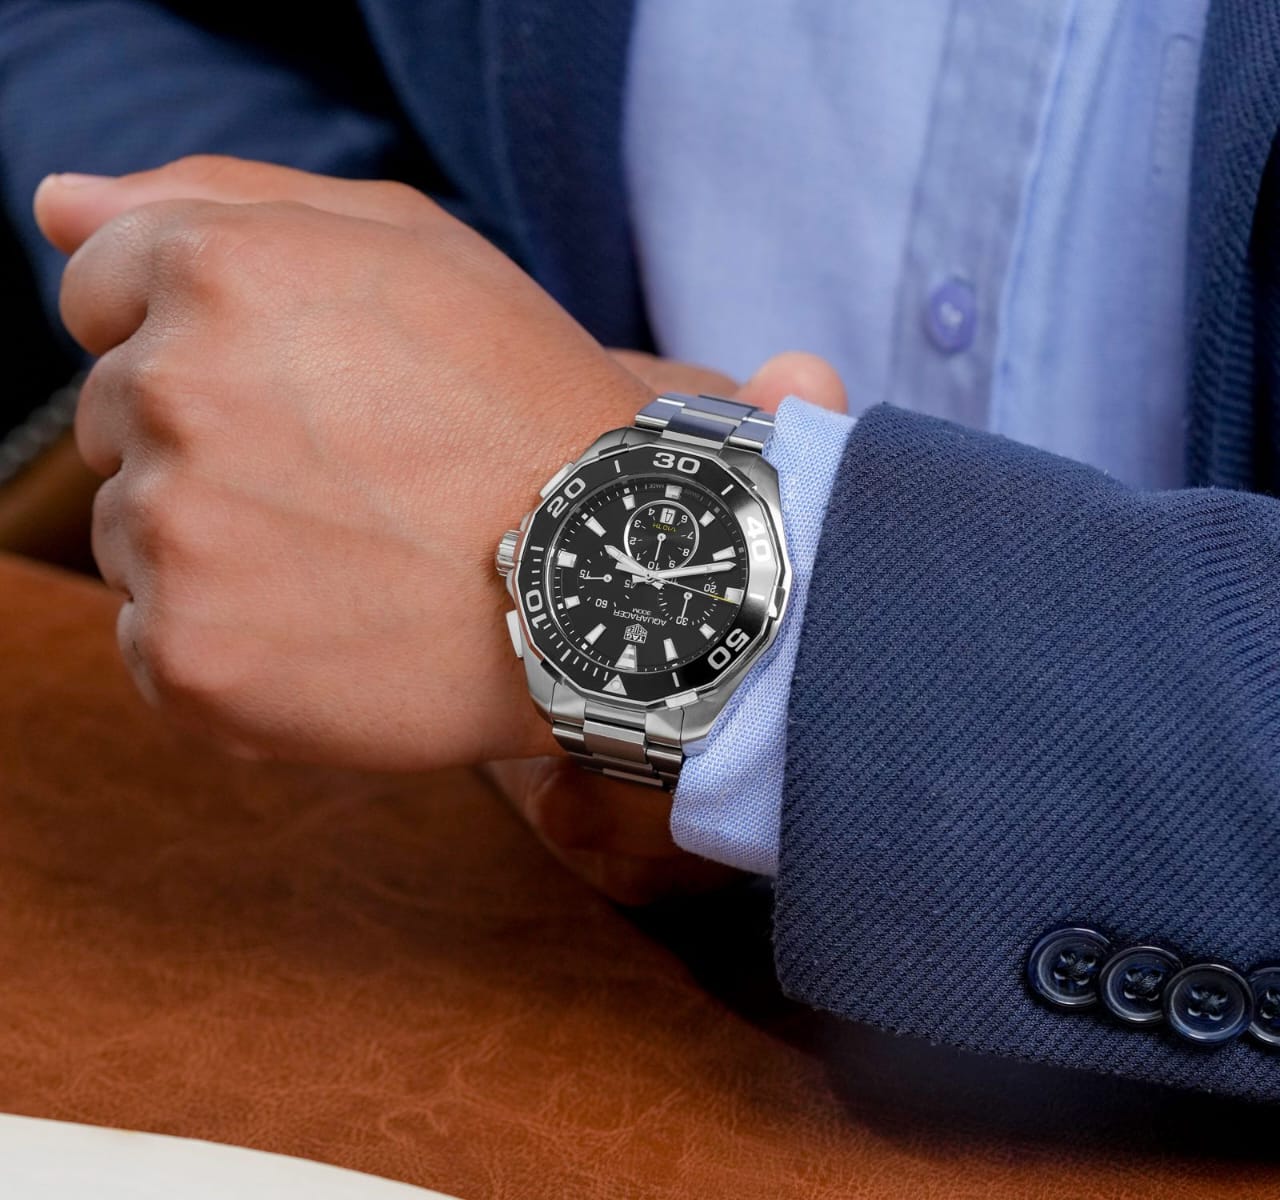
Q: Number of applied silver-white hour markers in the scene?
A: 12